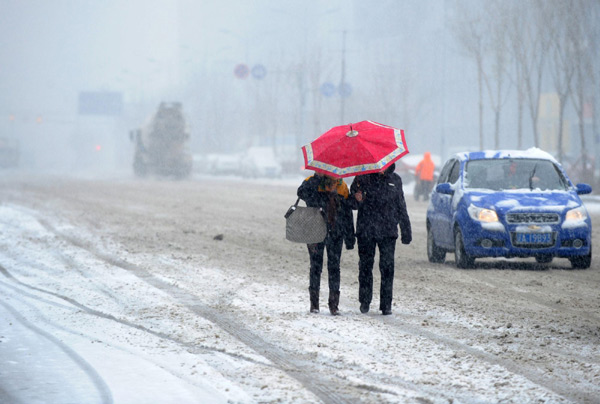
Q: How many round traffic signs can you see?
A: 4